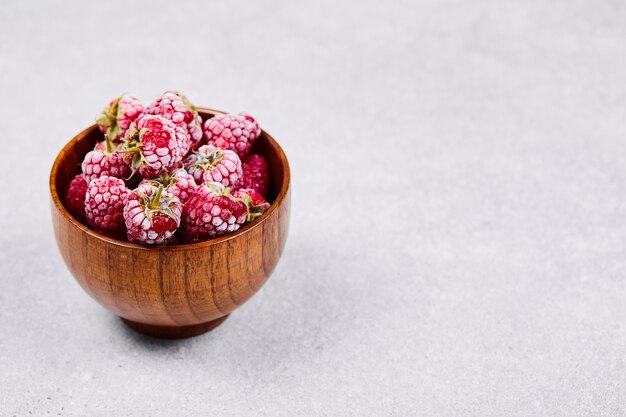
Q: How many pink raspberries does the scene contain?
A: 13